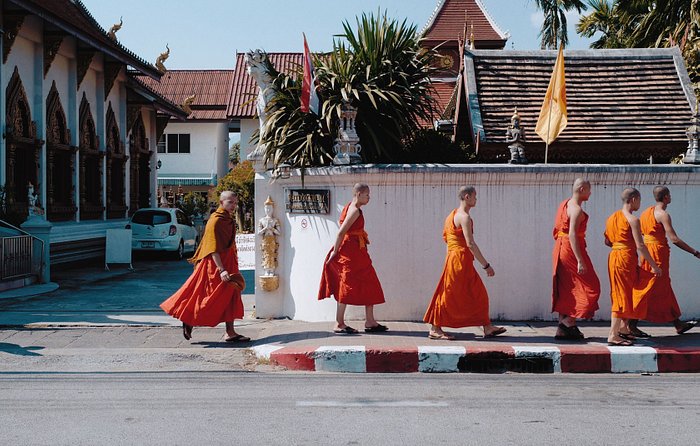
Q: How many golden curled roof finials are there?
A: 3